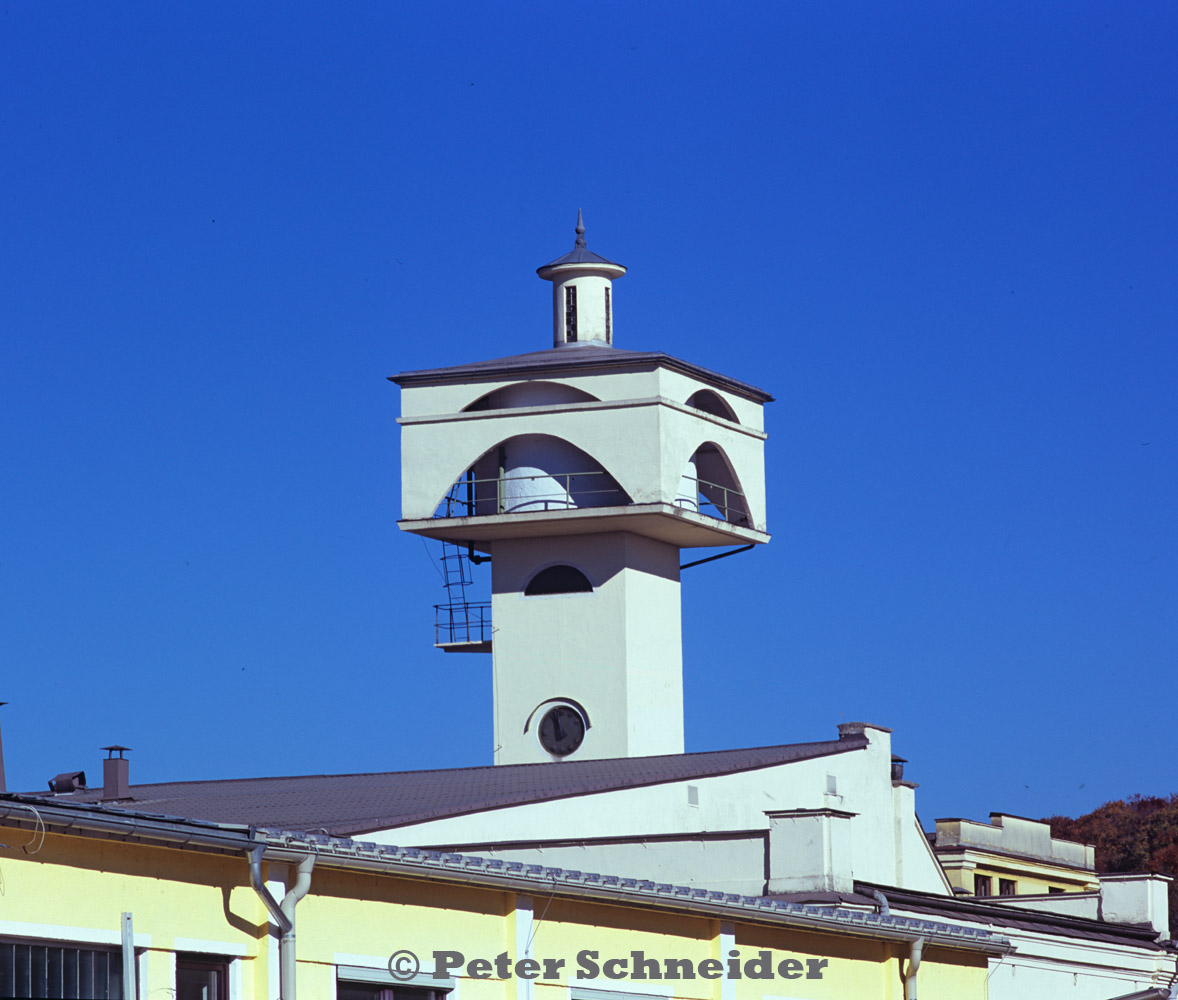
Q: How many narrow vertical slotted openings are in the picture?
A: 2